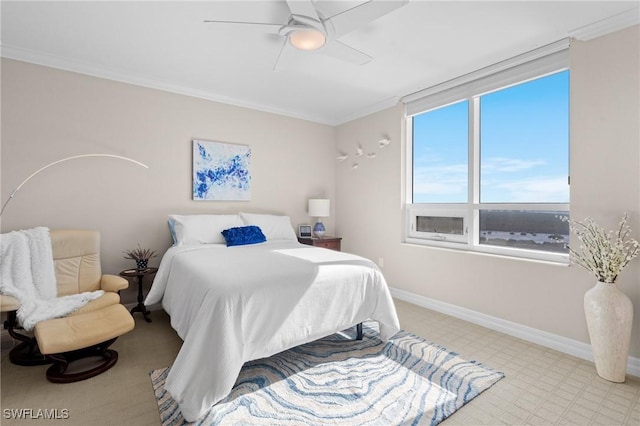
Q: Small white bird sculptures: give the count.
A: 5